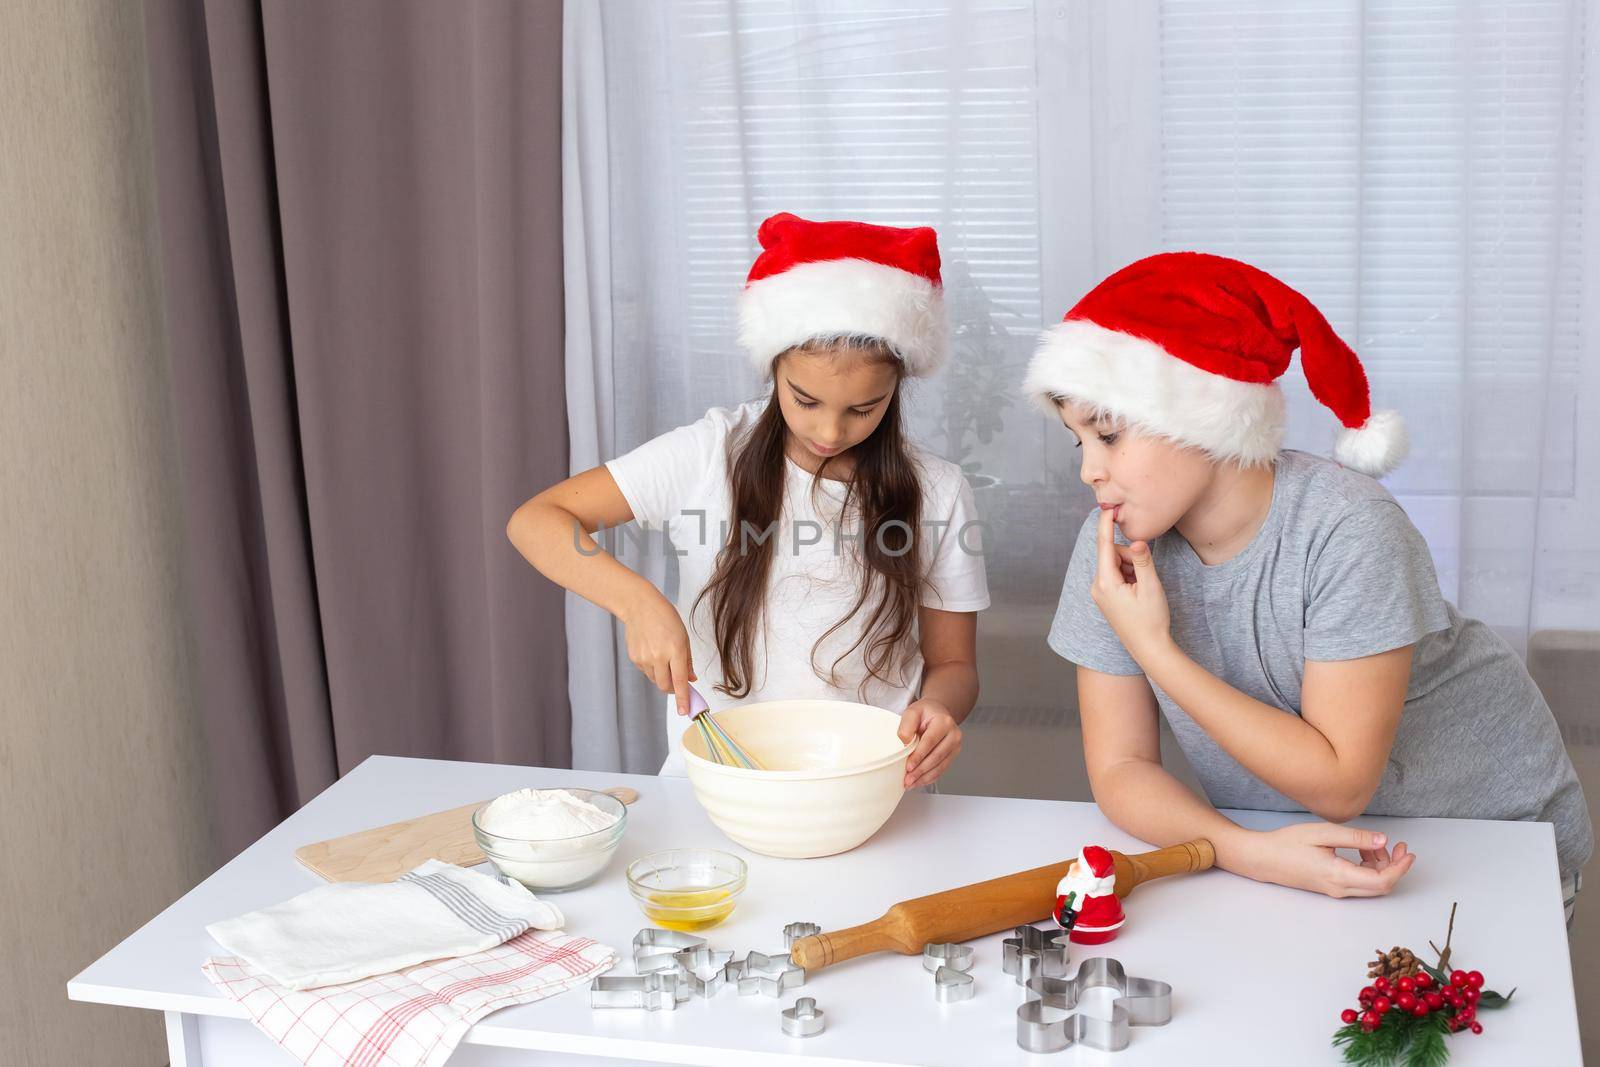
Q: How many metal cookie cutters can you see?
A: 10